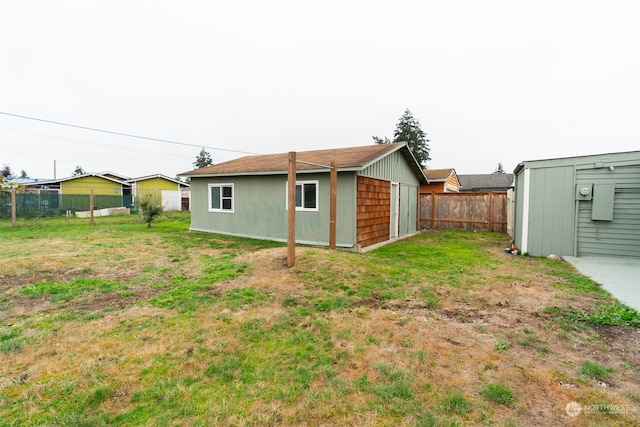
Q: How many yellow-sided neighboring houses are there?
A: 2